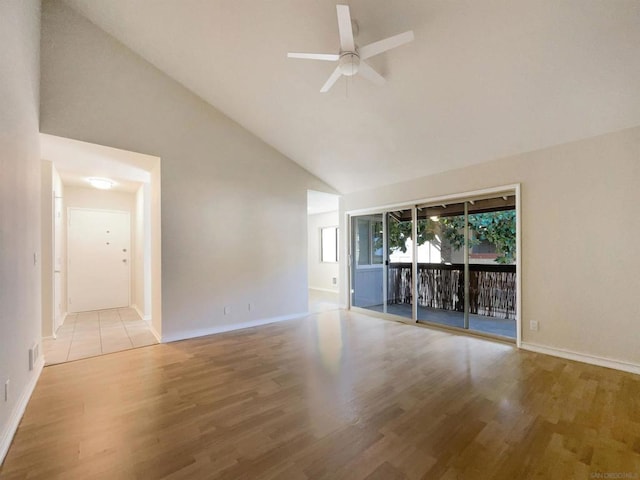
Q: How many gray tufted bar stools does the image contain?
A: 0